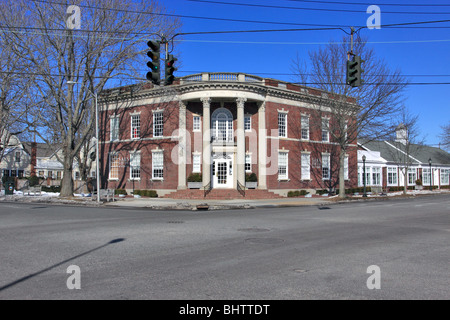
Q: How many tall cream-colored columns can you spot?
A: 4